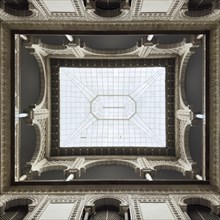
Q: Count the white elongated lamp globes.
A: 10